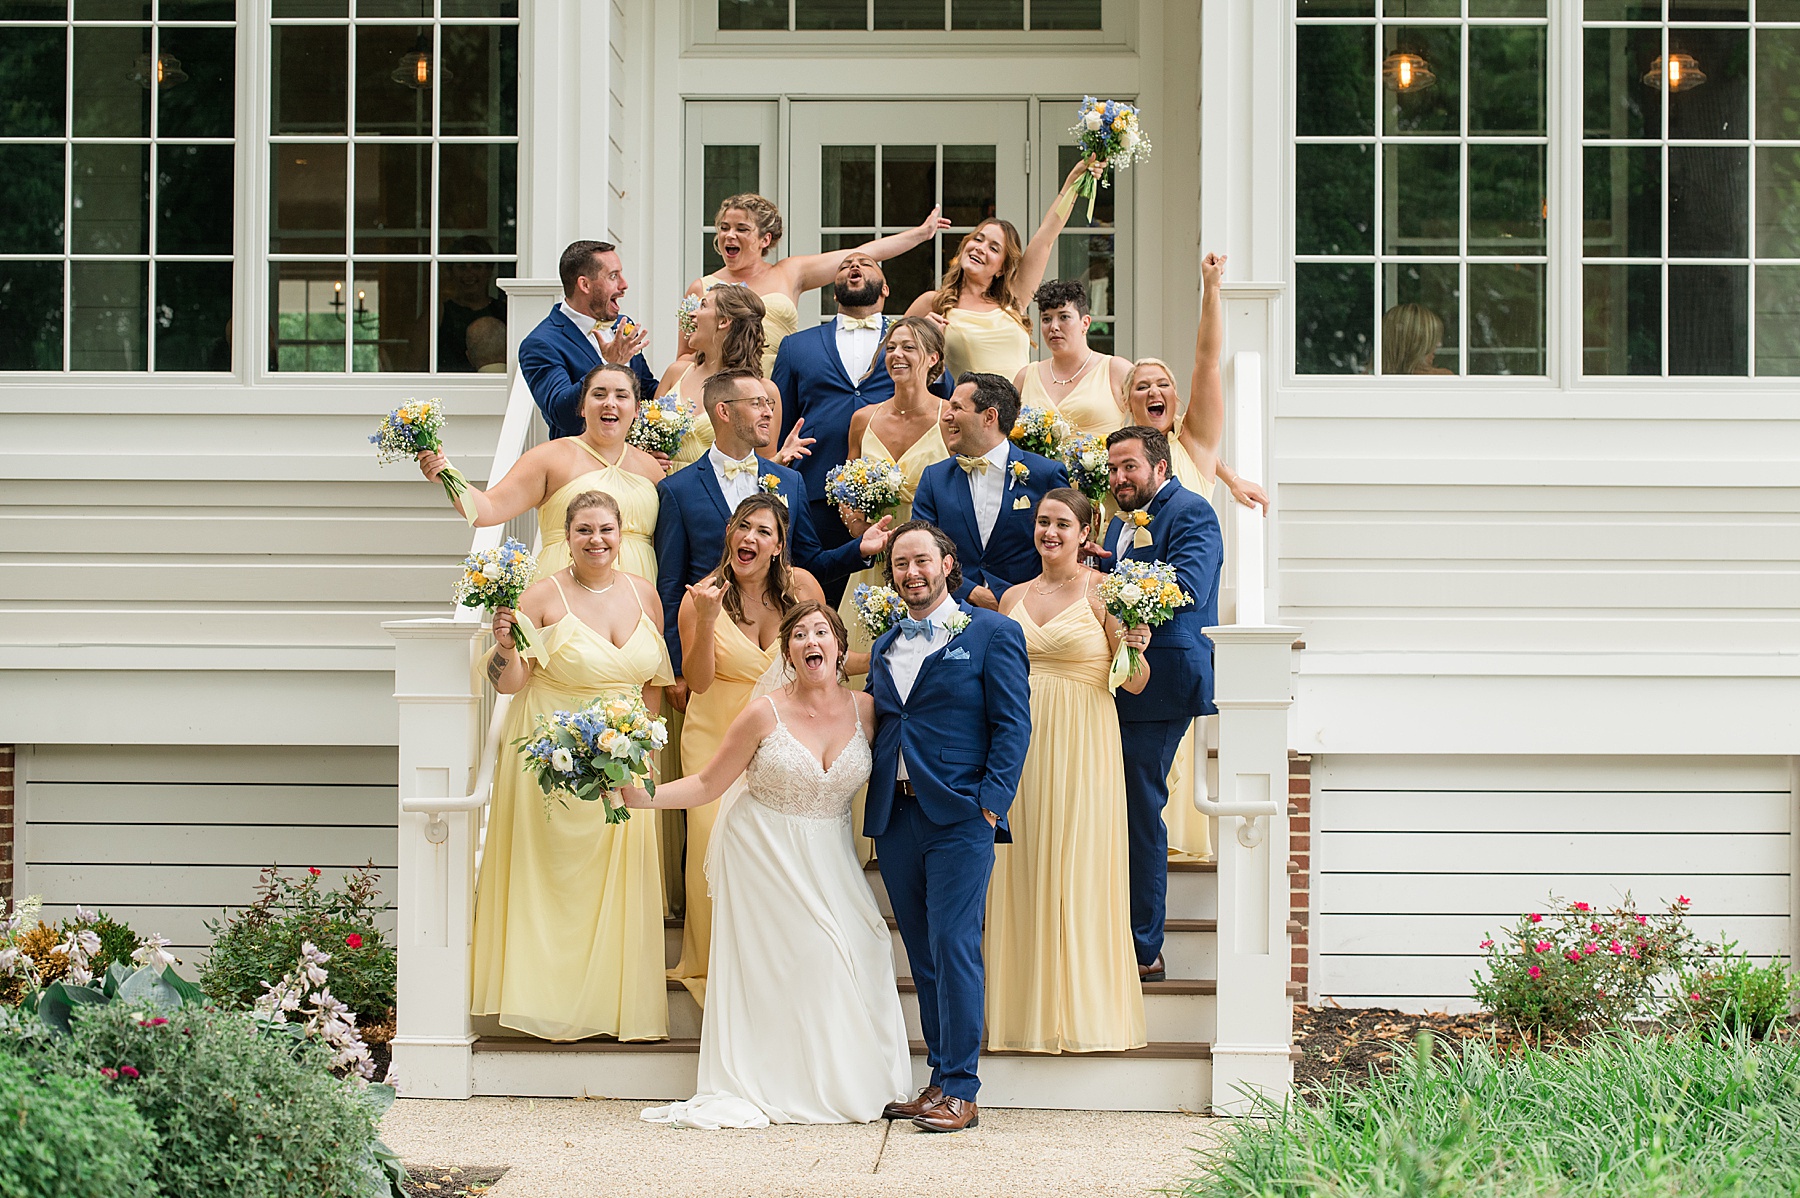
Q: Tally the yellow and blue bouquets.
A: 11